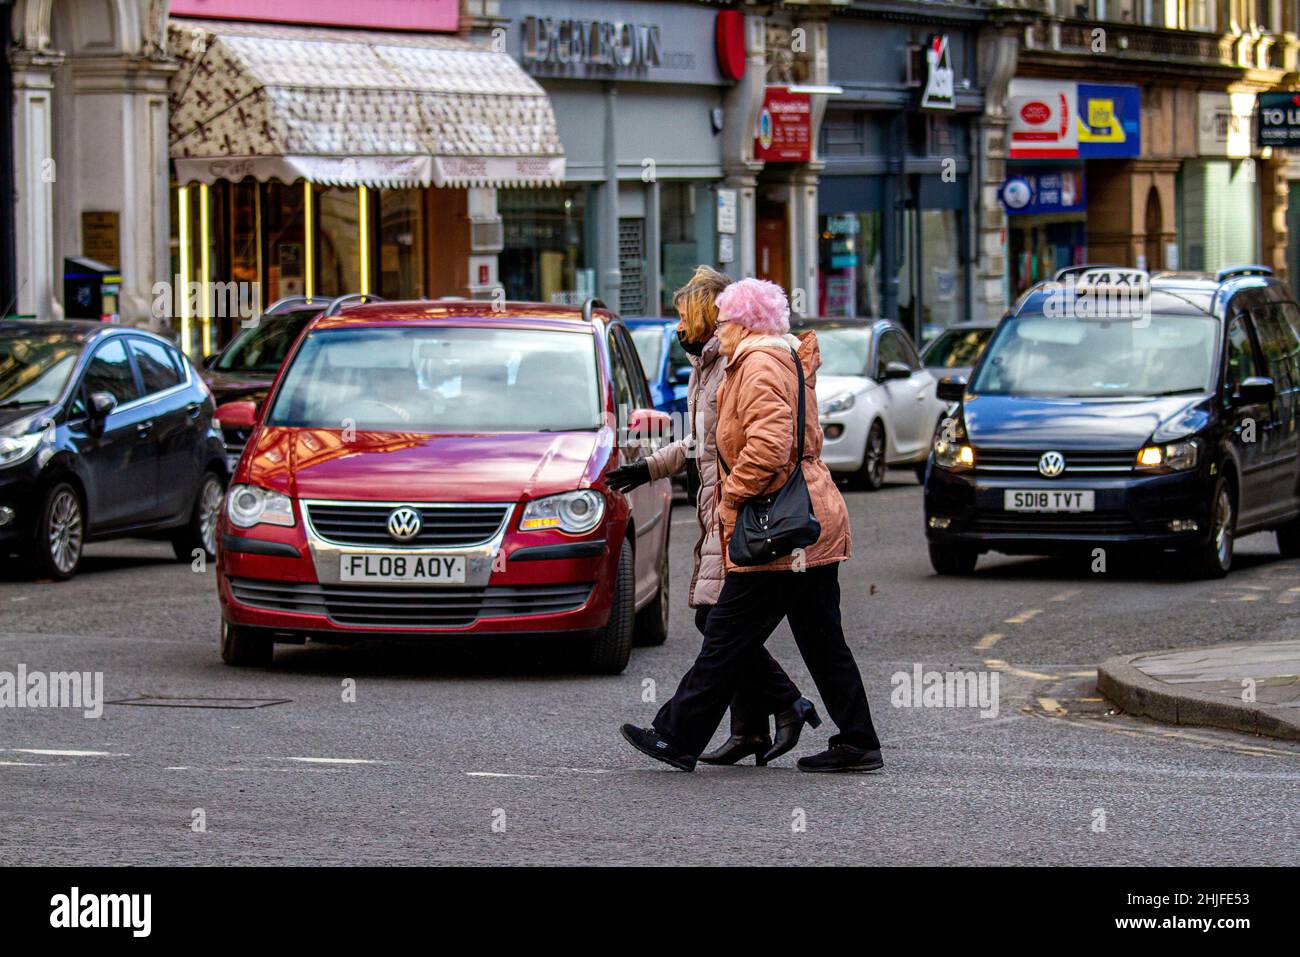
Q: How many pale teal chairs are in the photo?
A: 0